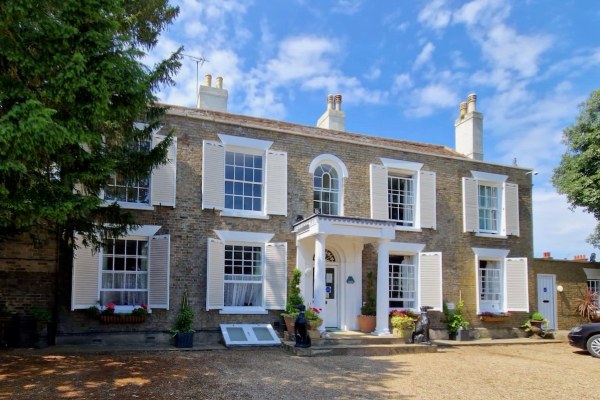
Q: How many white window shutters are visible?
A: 13